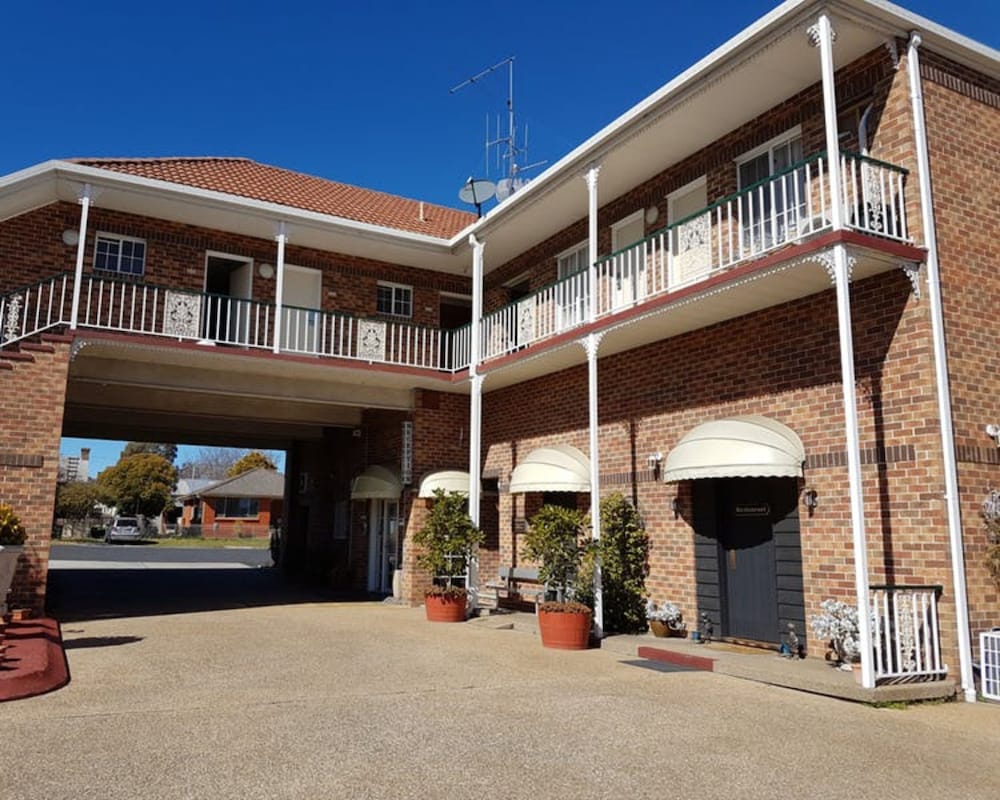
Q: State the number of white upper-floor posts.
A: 5